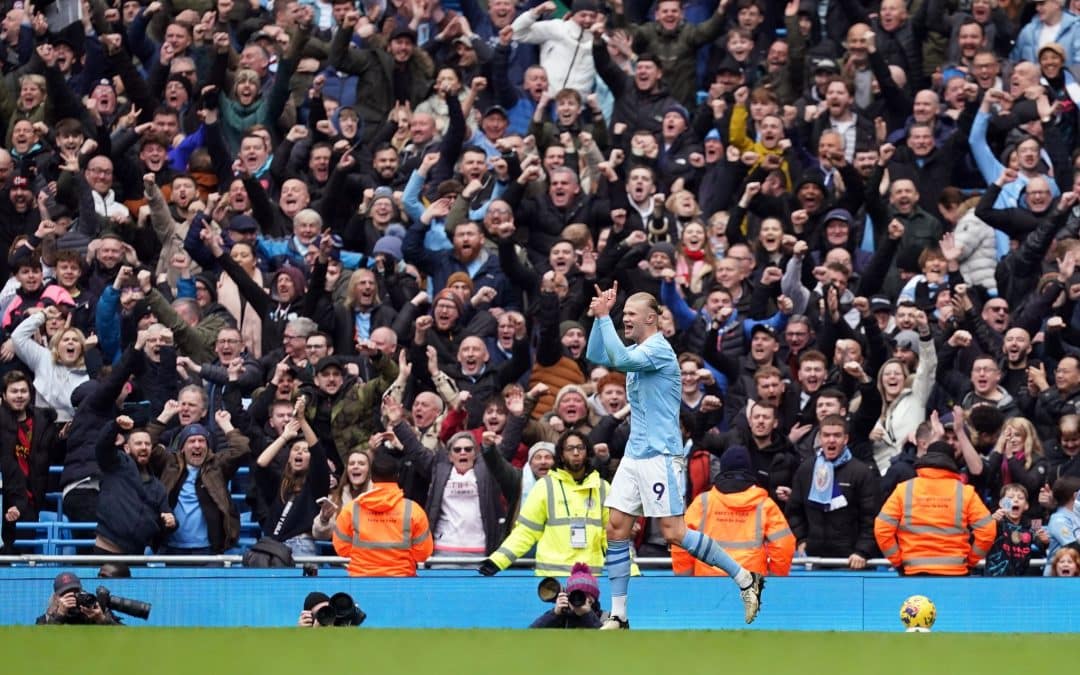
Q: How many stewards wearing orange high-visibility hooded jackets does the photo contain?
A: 3